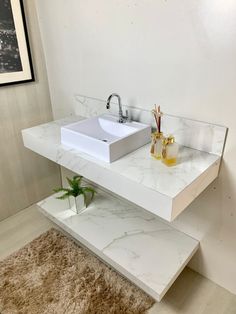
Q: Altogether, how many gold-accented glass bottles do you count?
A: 2